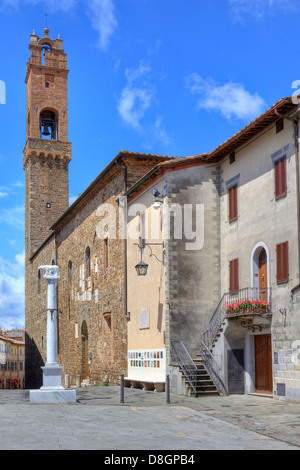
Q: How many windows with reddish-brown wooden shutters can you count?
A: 4